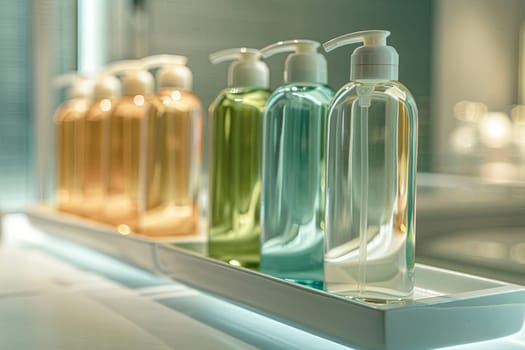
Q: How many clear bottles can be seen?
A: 1